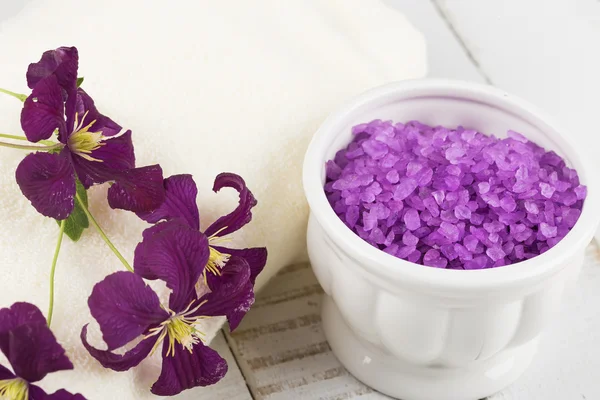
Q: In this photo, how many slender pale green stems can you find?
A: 5